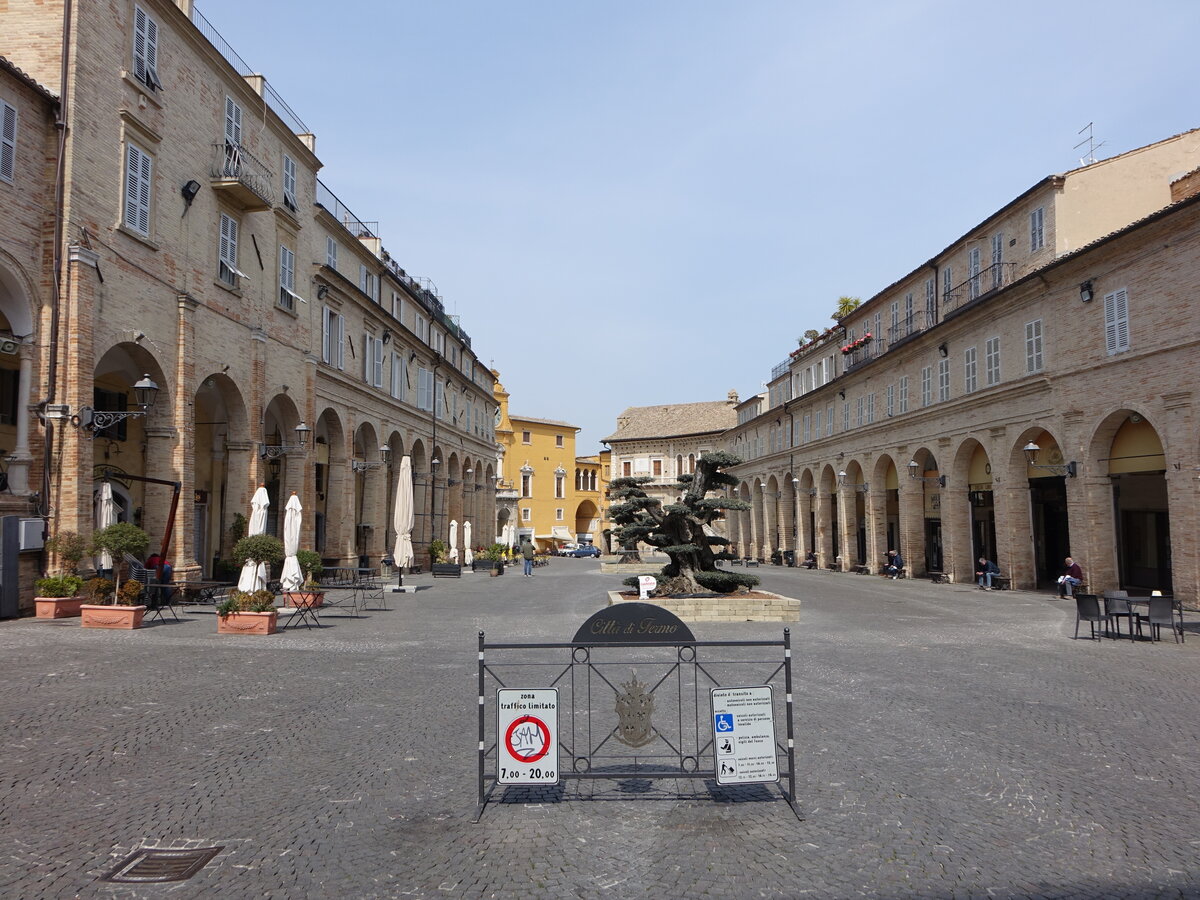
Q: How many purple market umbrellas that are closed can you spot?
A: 0